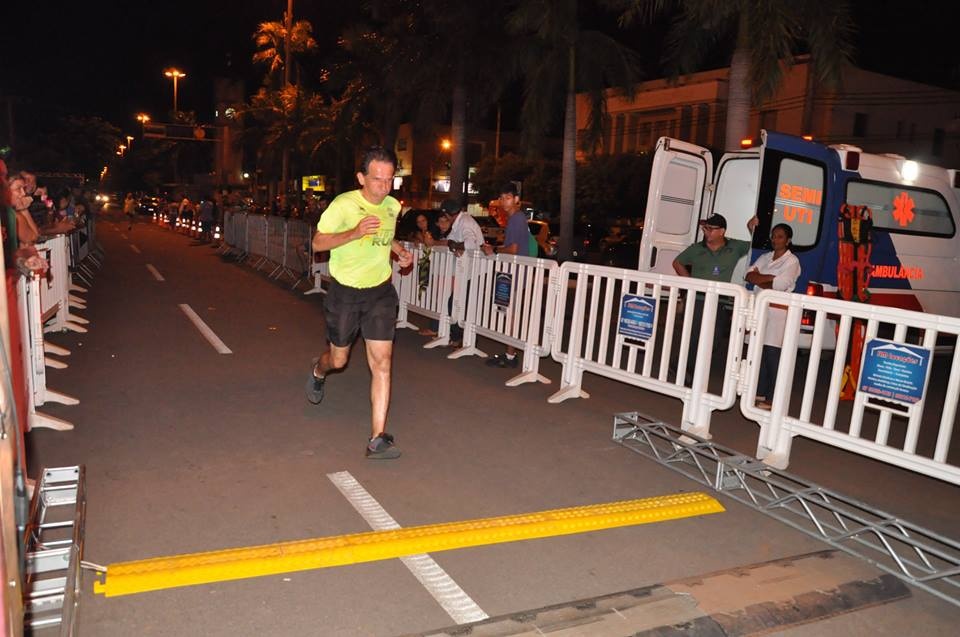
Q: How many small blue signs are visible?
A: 3